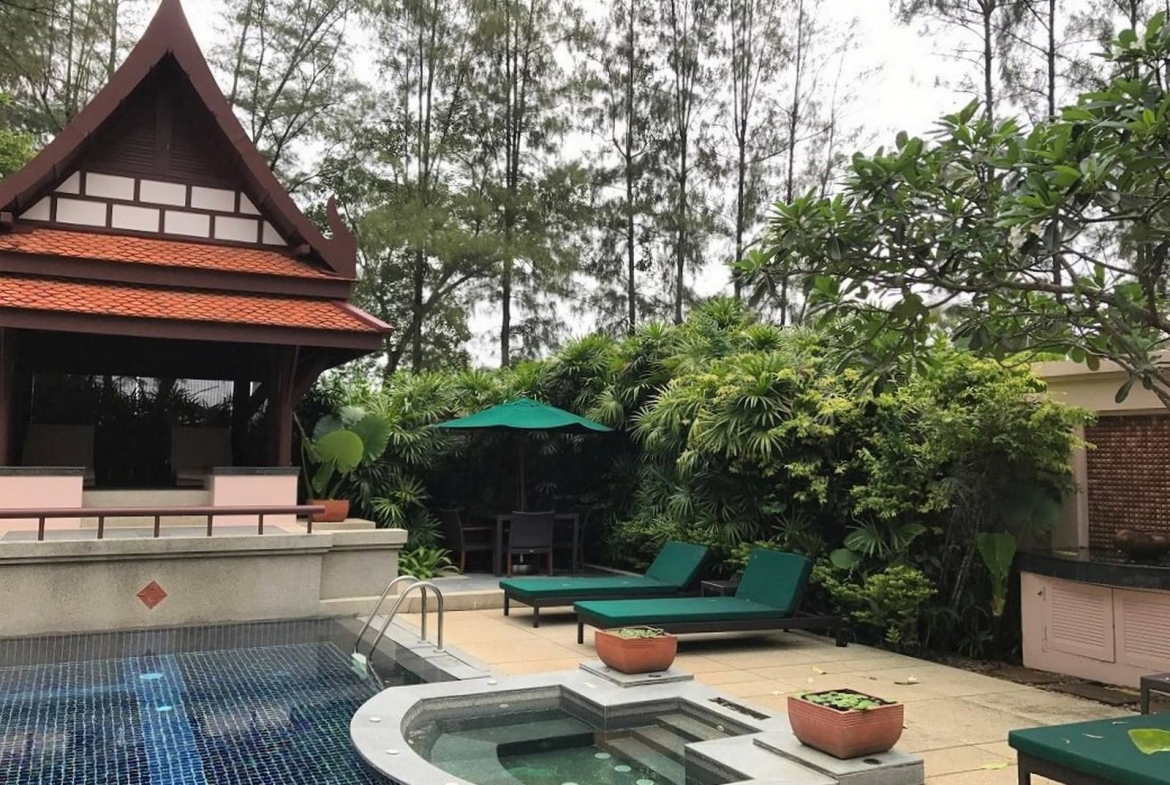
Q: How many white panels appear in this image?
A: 11